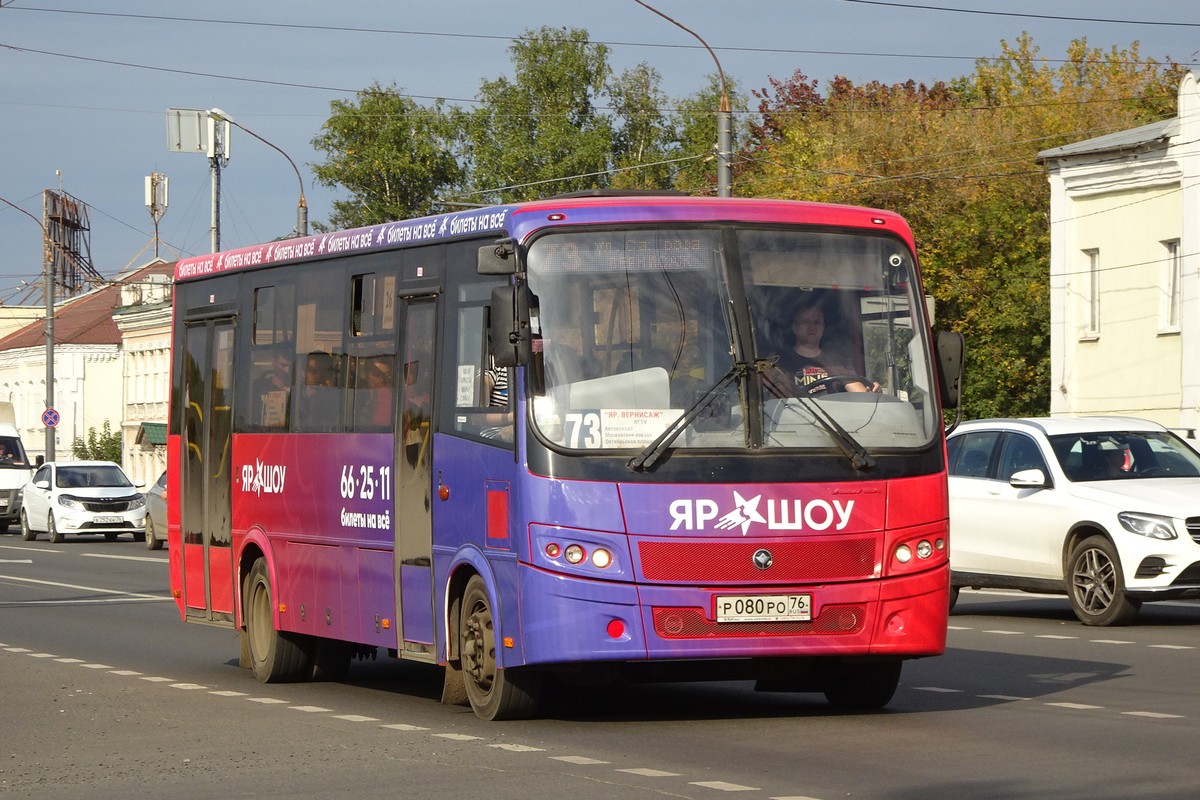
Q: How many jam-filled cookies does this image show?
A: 0